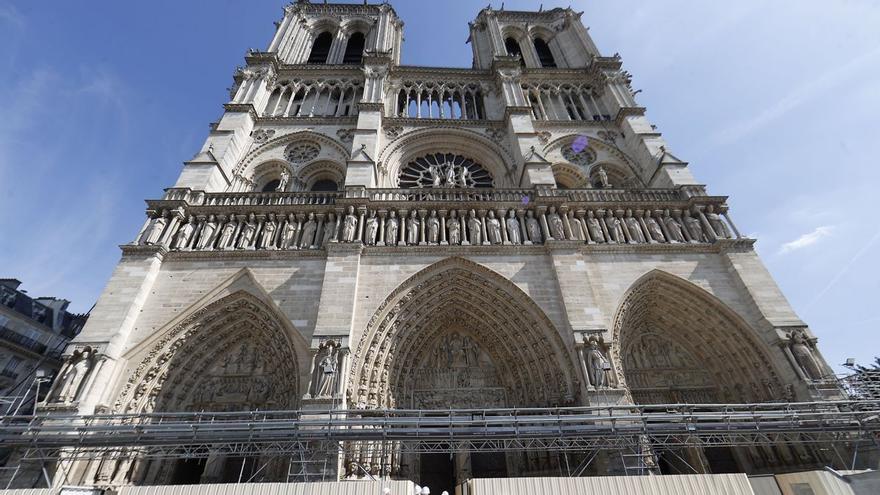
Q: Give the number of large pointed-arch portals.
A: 3